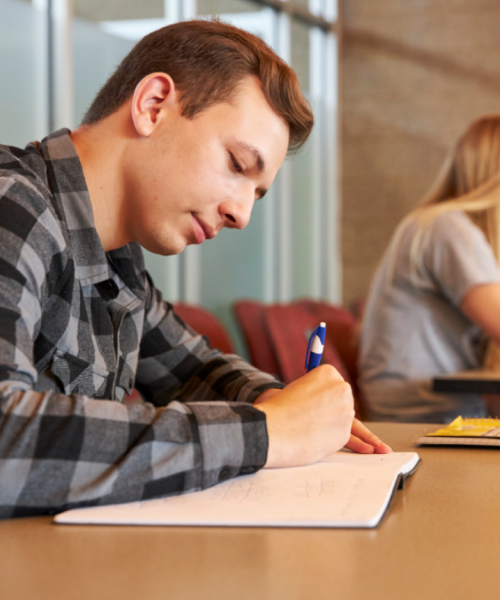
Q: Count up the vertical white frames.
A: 4